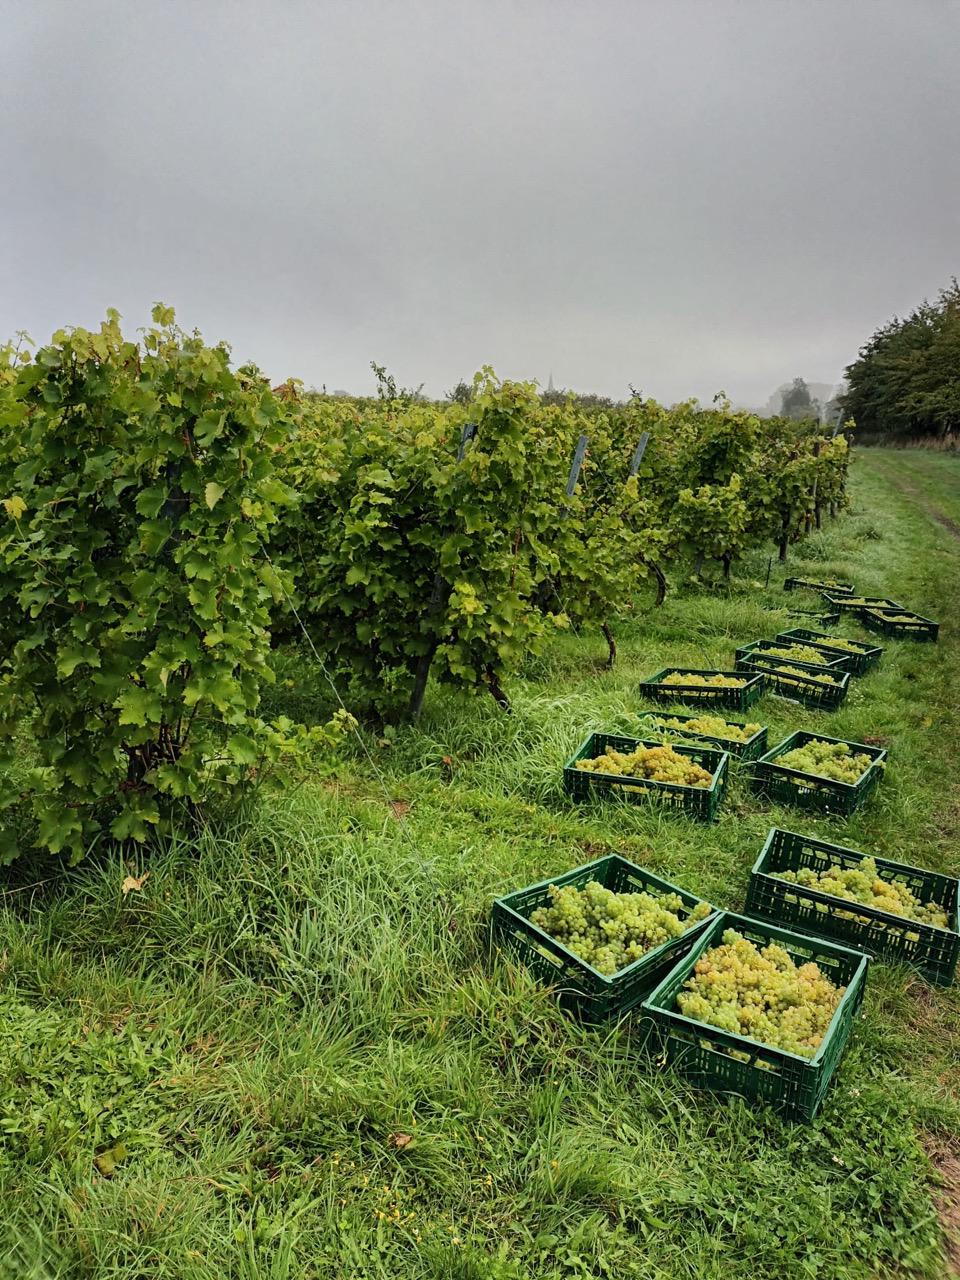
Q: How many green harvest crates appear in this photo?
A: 14